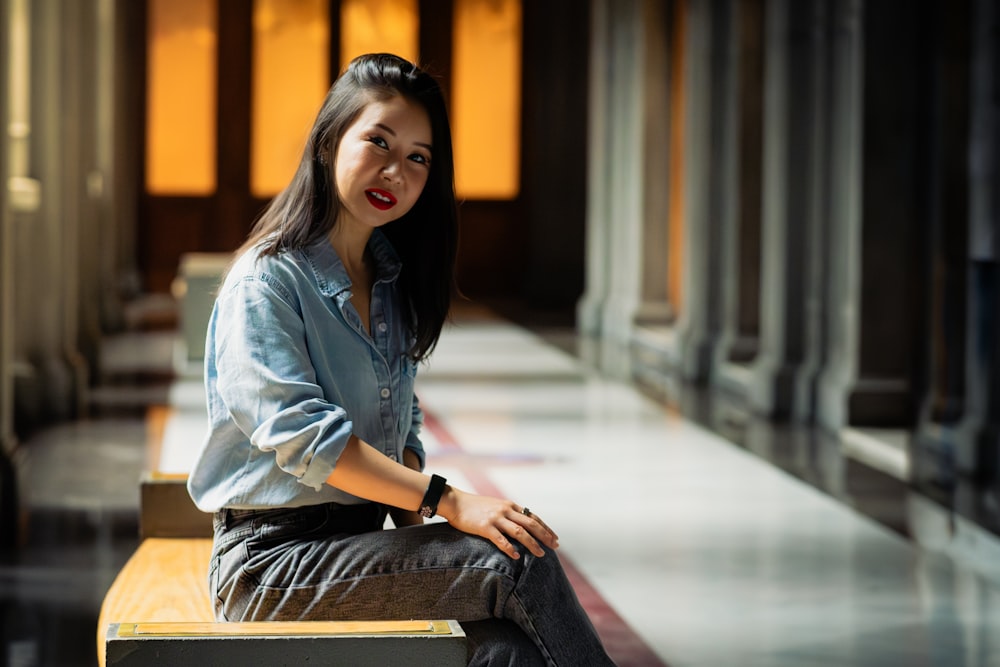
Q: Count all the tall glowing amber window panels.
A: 4